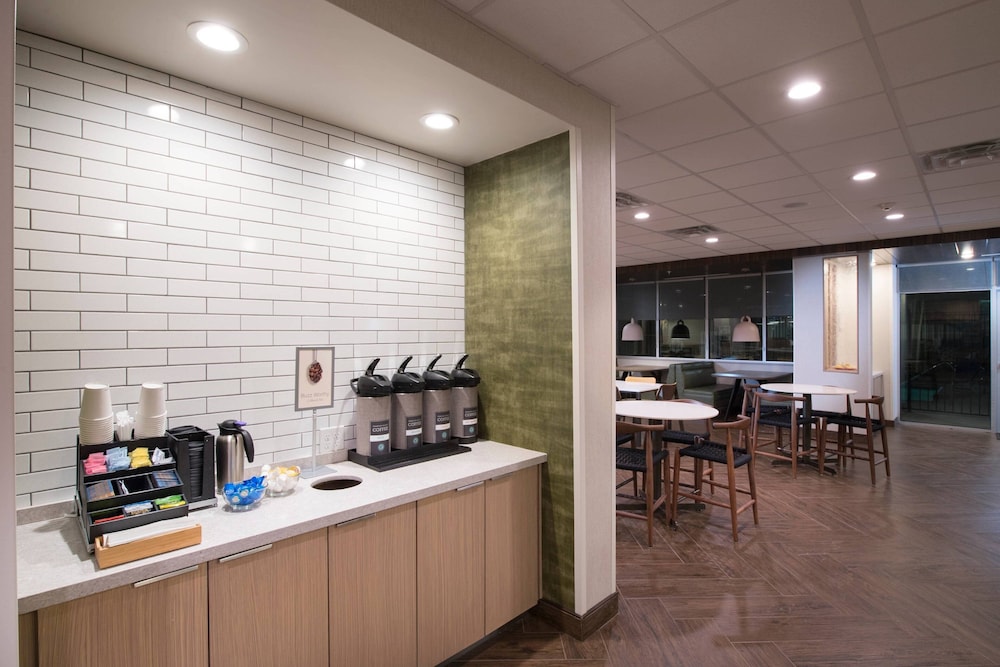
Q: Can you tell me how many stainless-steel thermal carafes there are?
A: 1